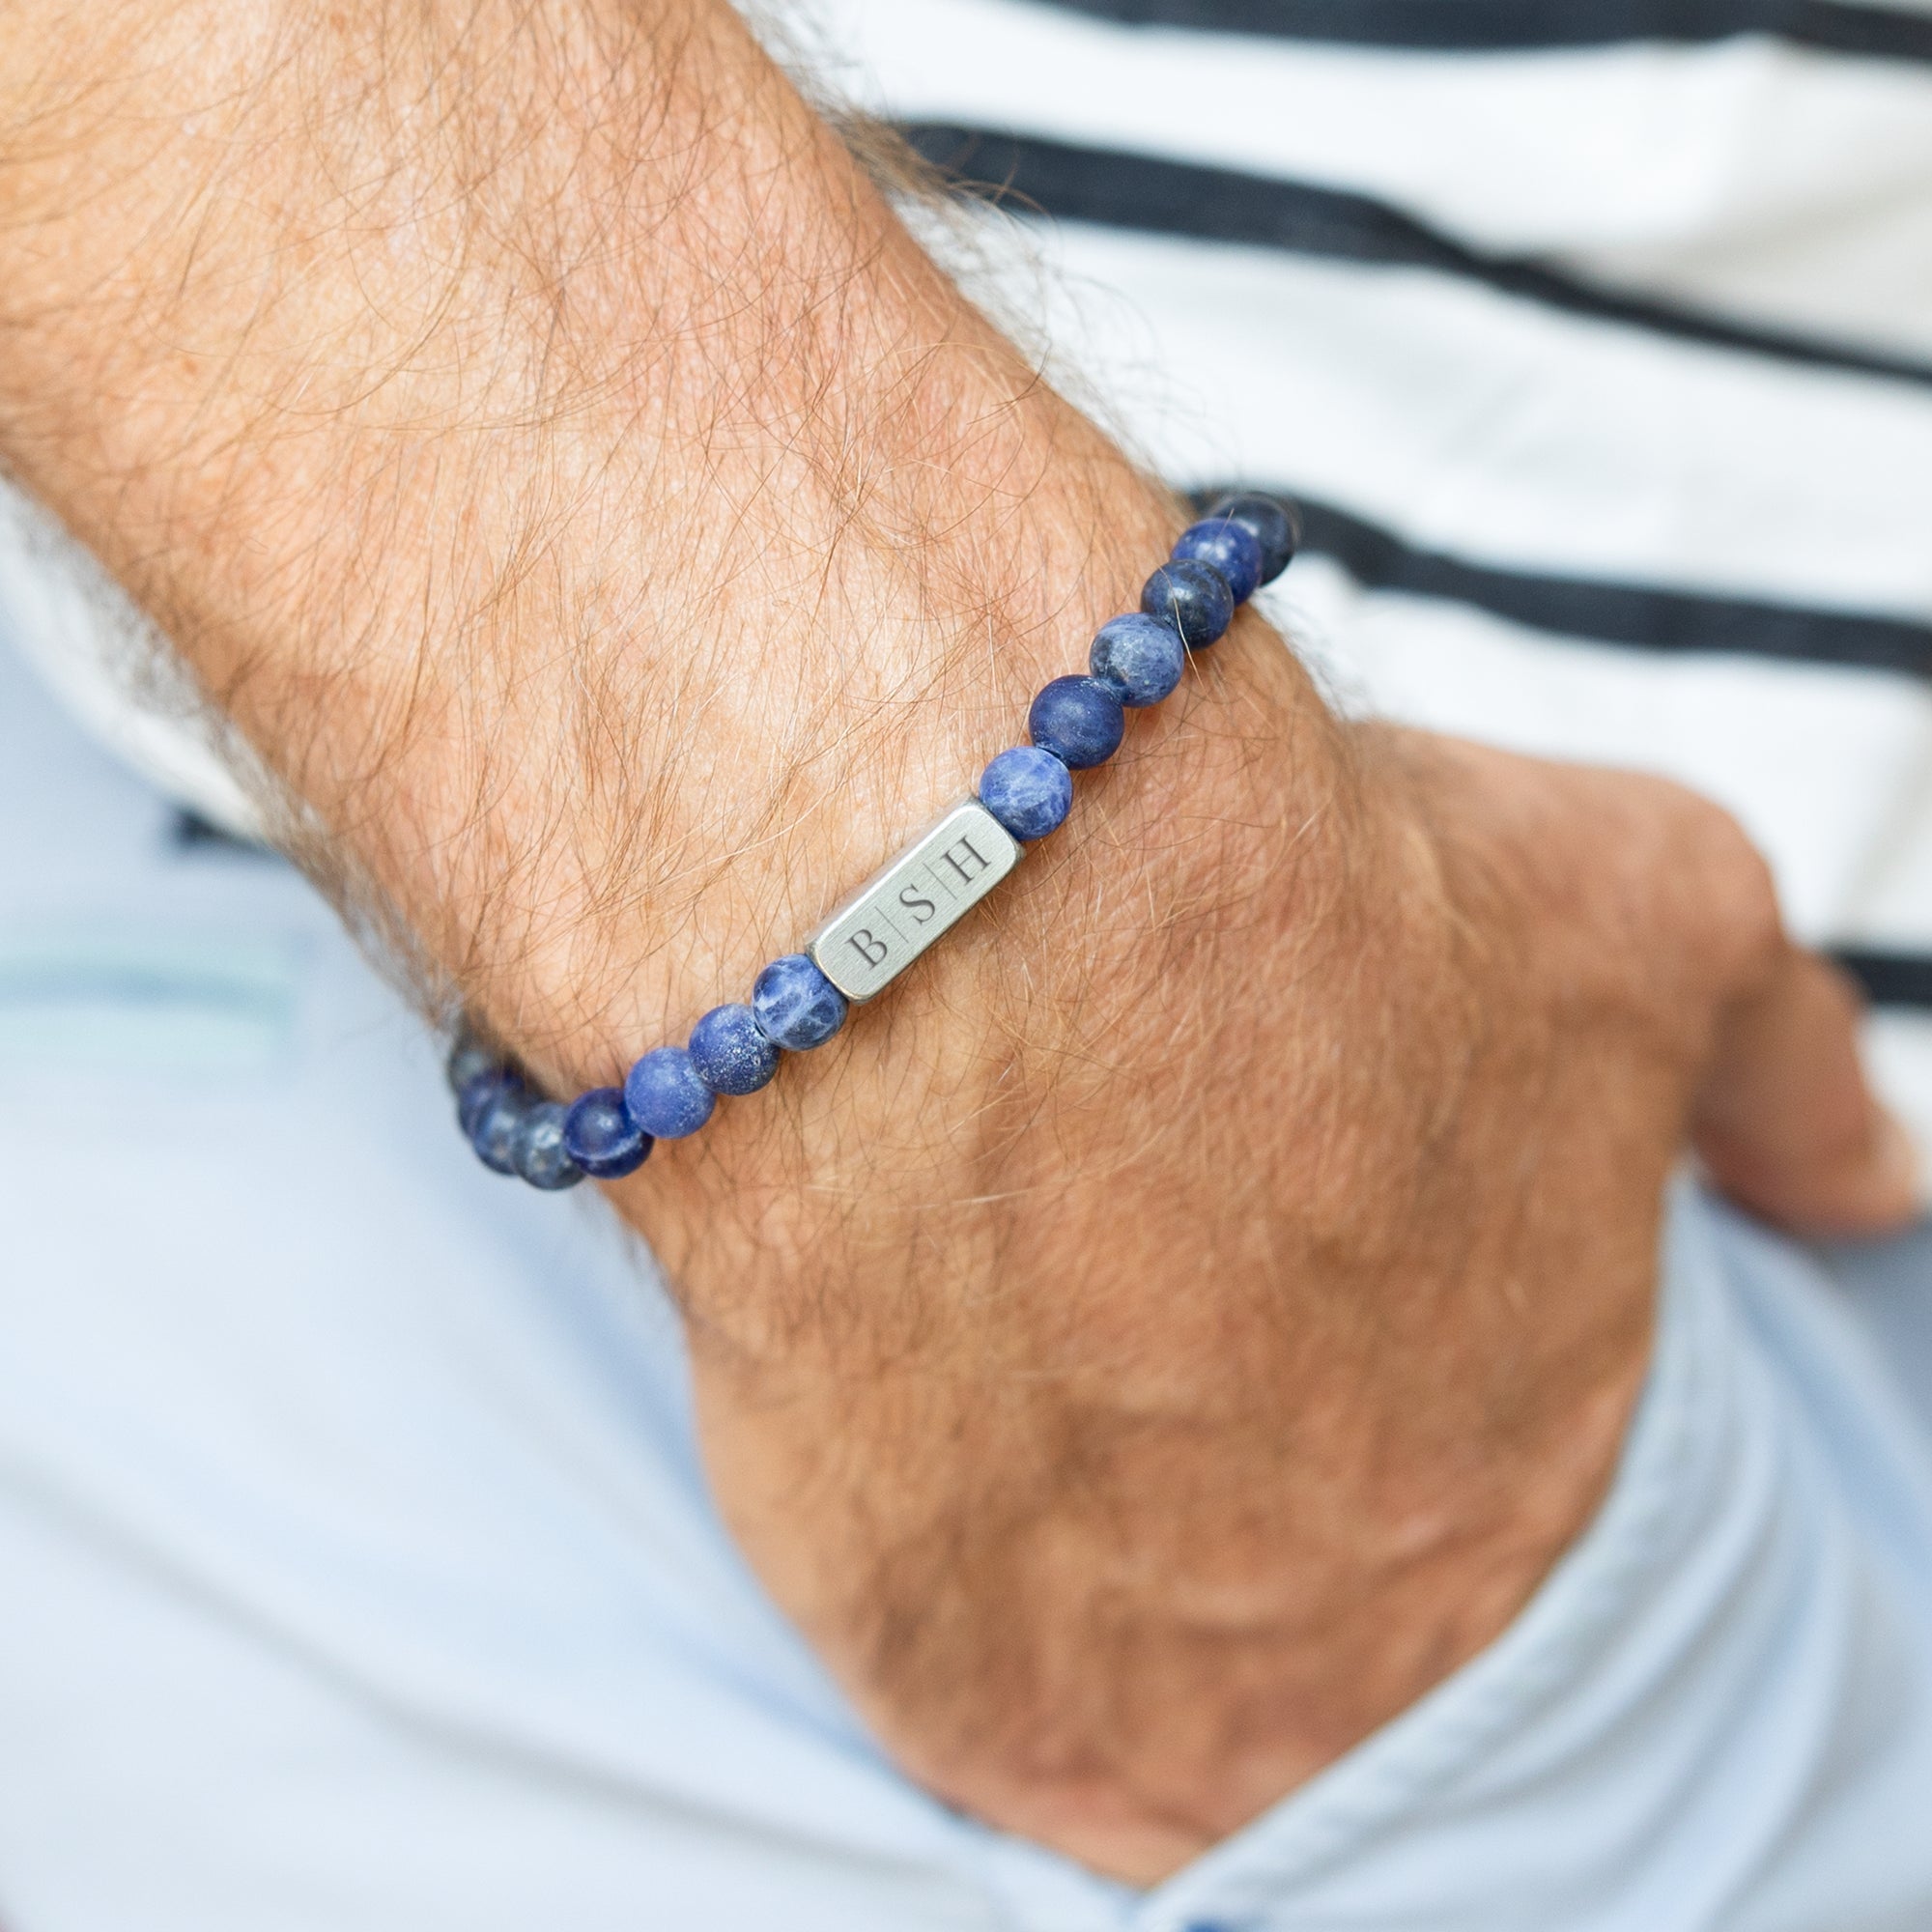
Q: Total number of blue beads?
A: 14